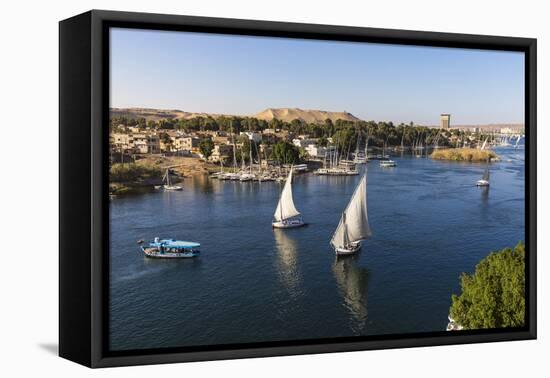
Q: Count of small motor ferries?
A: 1